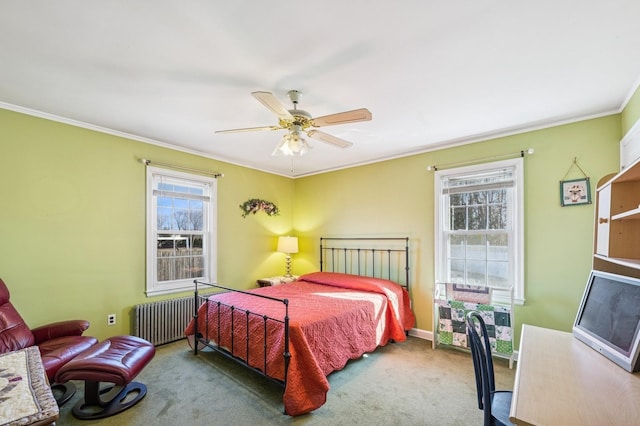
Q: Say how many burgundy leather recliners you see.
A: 1